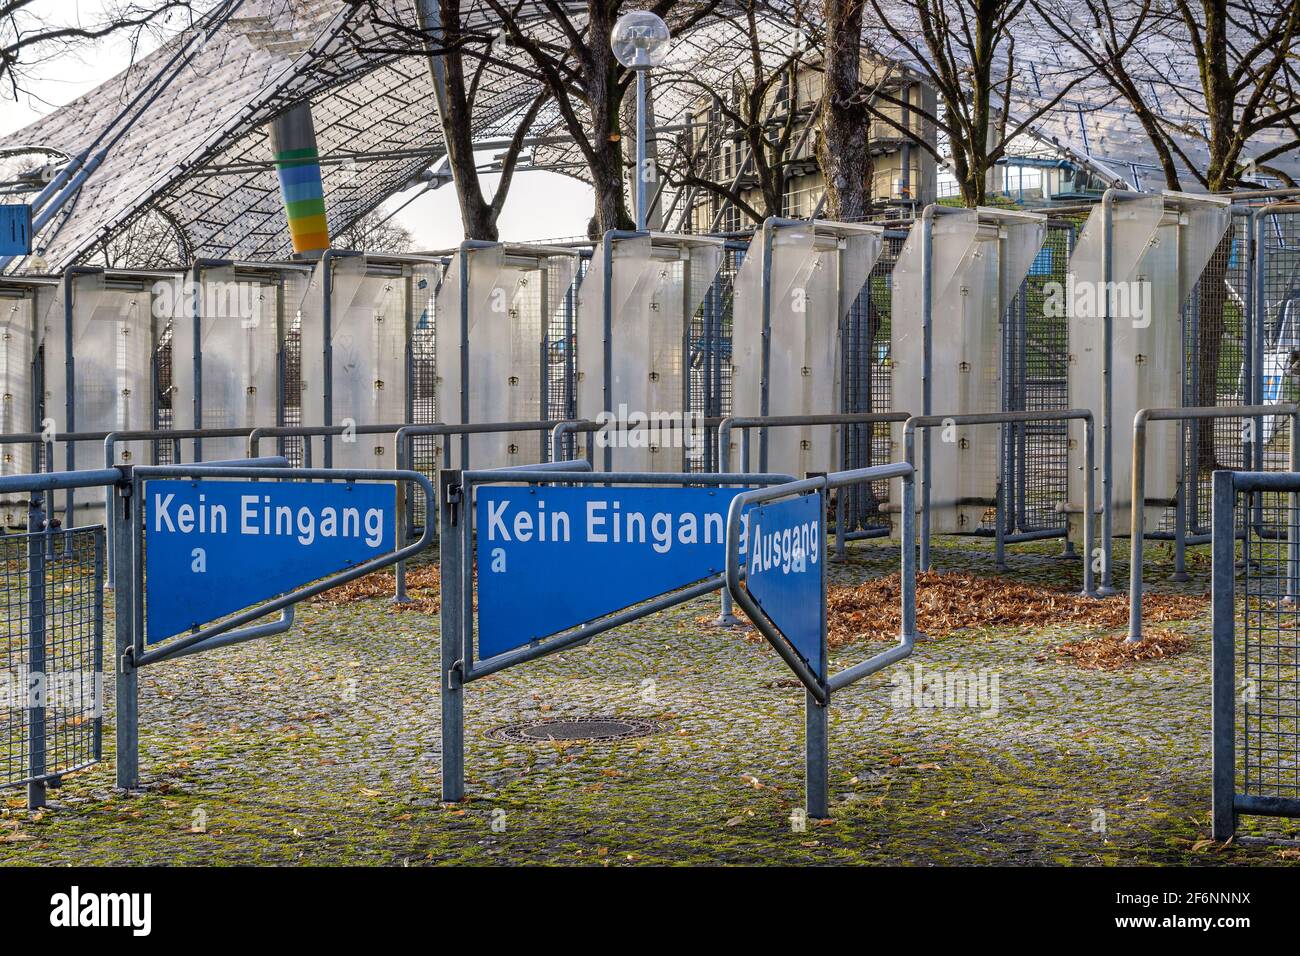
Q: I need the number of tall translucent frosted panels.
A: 9